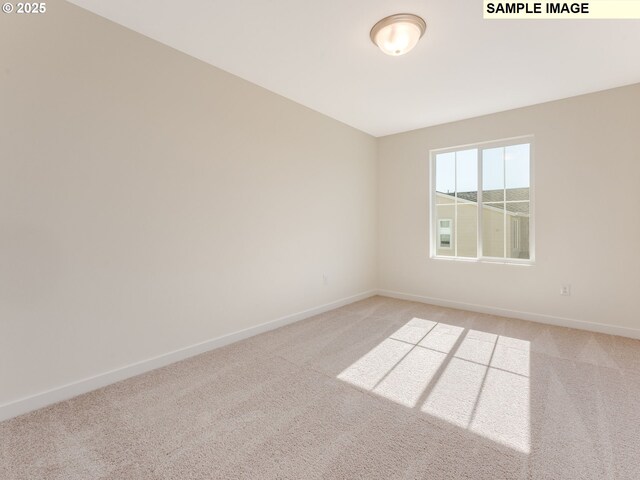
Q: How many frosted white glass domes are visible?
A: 1